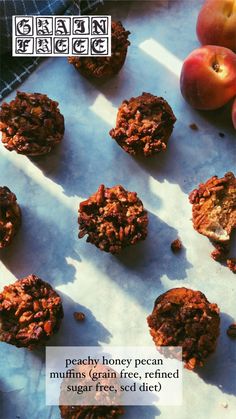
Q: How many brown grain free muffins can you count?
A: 9